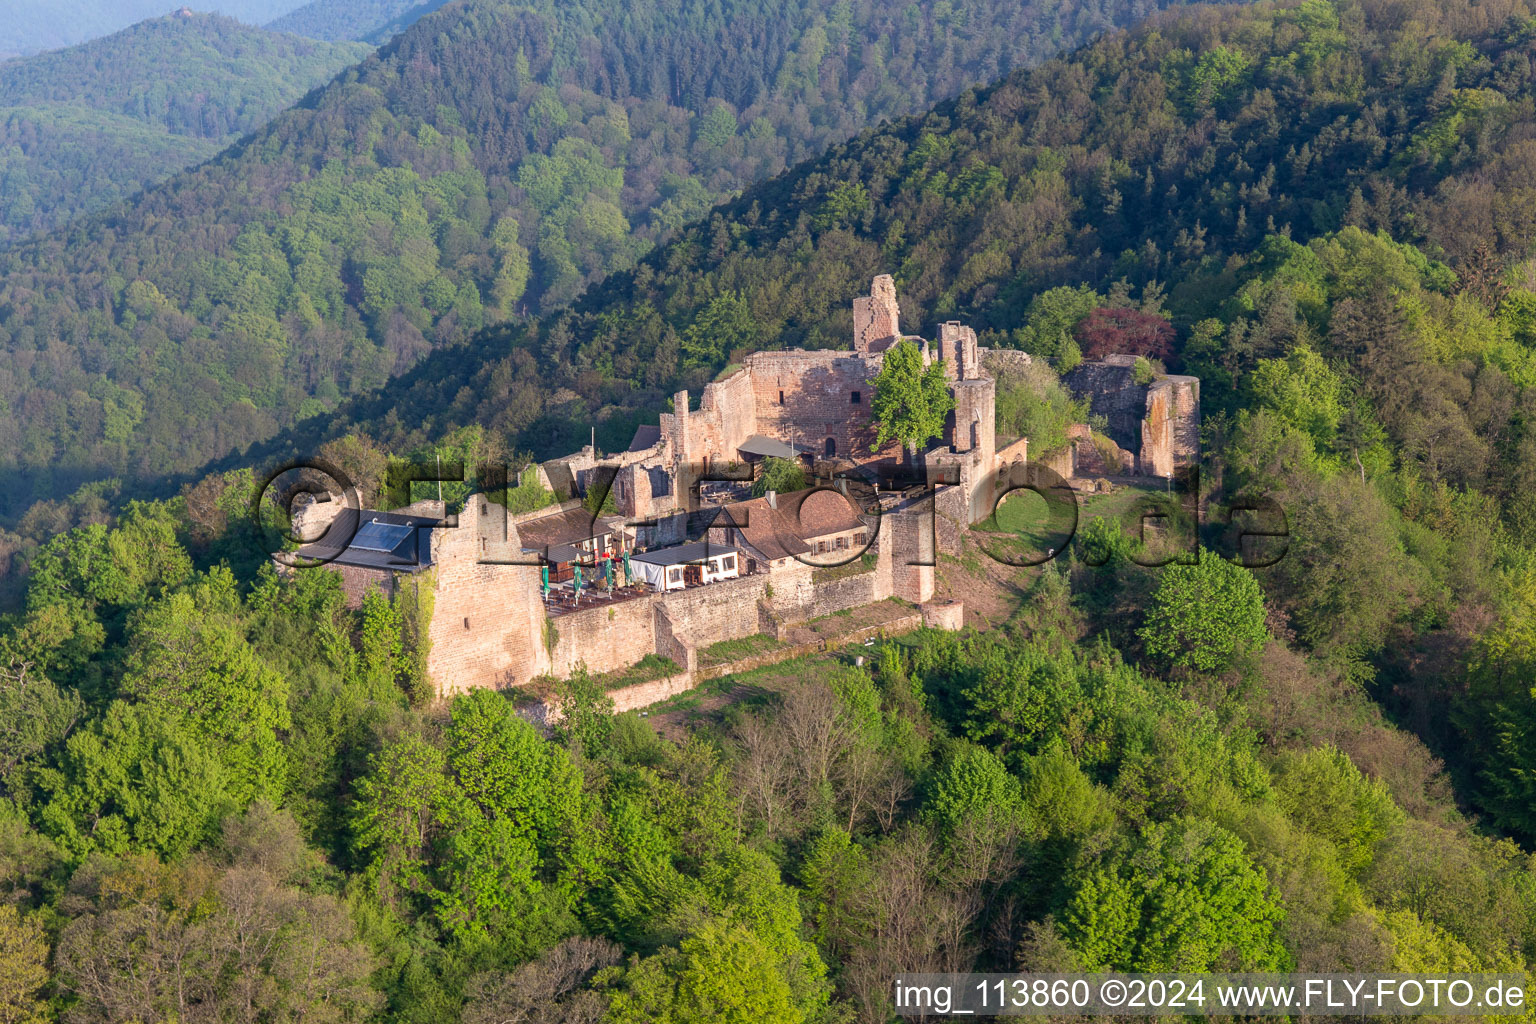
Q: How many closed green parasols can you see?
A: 4